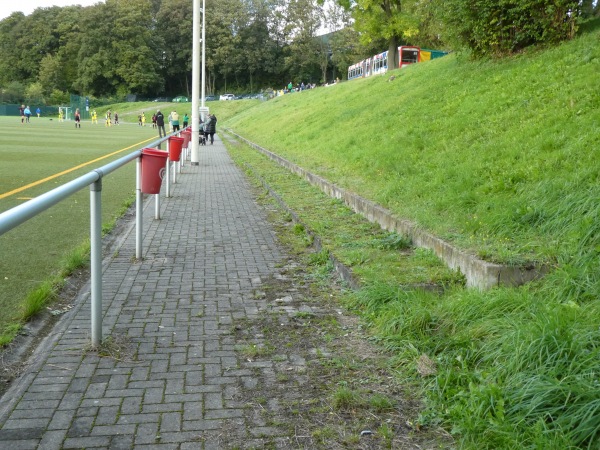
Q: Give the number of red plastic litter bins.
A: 4